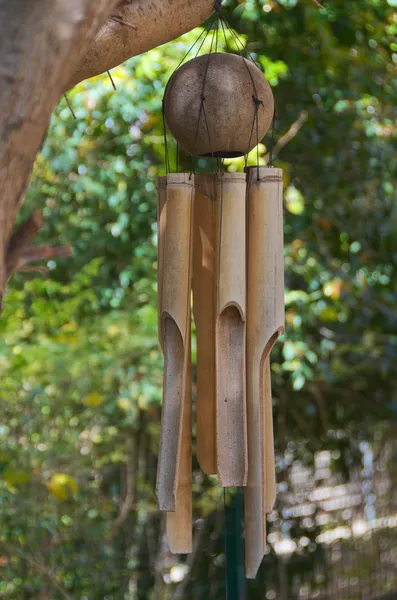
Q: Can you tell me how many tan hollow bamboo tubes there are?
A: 6